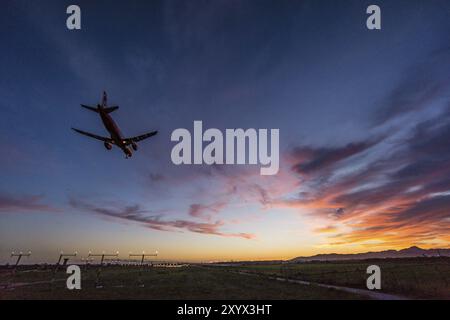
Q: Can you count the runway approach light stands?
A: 4